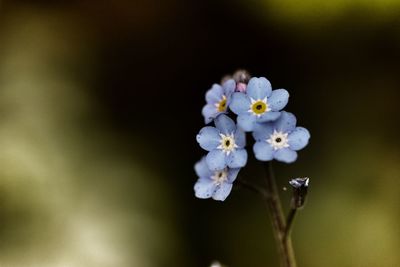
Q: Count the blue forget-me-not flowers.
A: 5